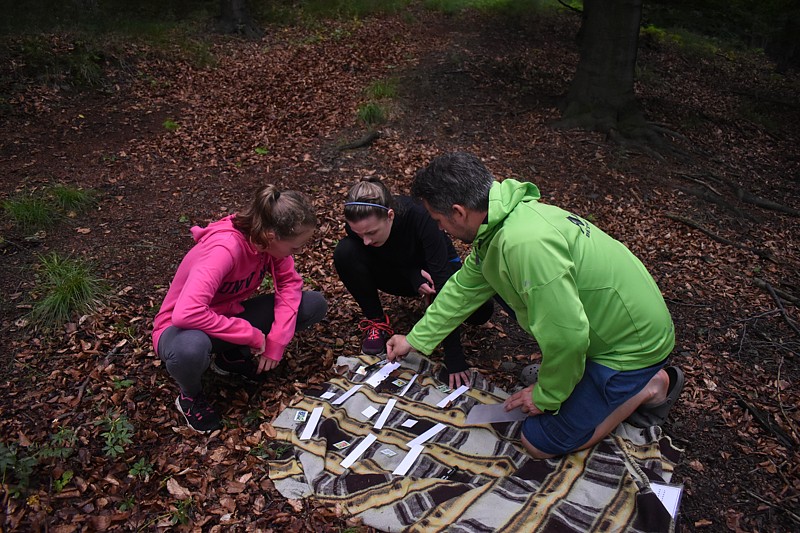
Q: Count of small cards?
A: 9